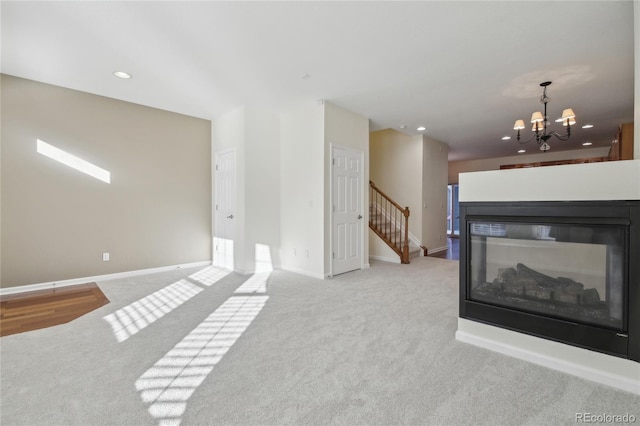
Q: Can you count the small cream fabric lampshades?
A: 5